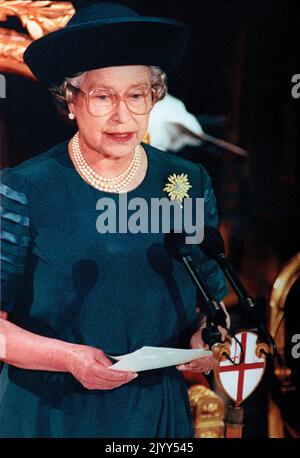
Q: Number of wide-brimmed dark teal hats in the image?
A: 1